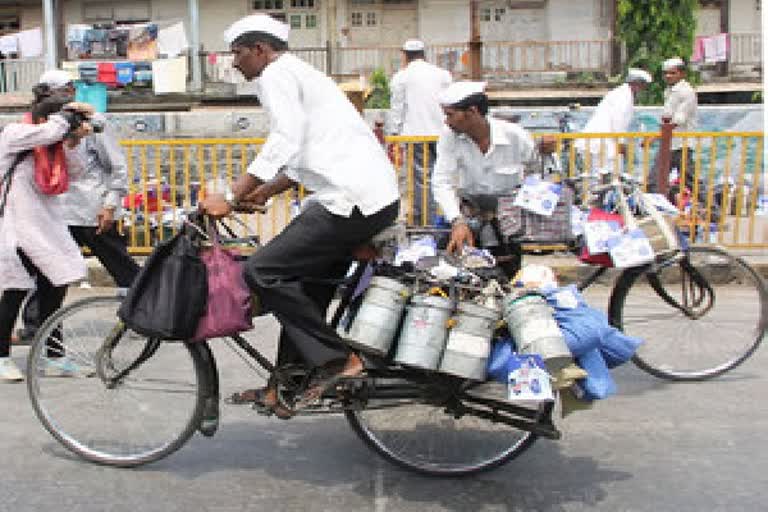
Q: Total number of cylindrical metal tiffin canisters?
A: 4